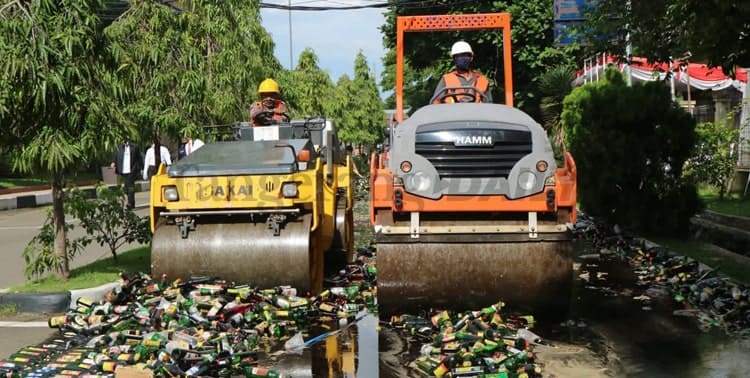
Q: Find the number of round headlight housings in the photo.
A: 2